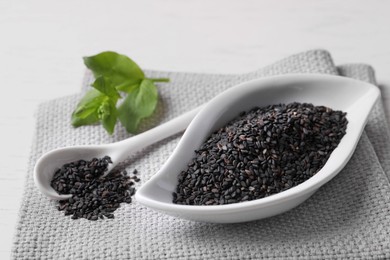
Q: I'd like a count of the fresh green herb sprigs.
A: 1